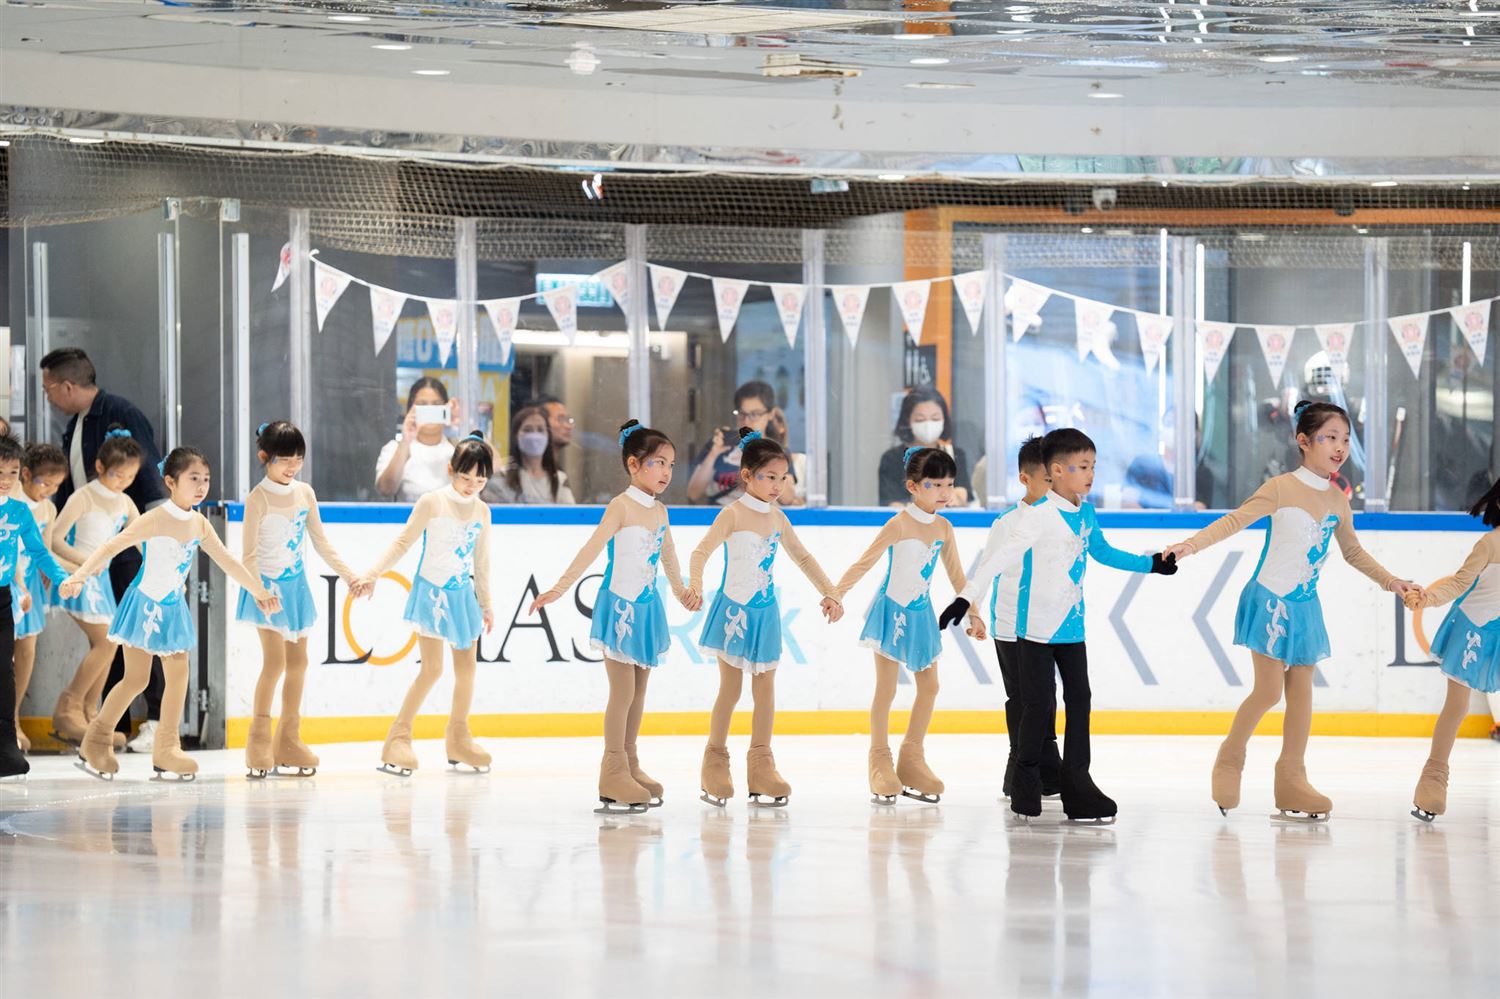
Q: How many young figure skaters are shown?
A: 13